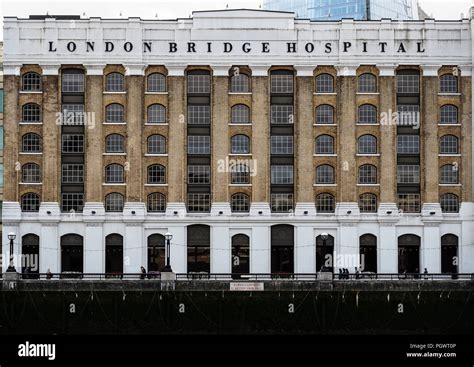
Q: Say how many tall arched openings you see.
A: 11